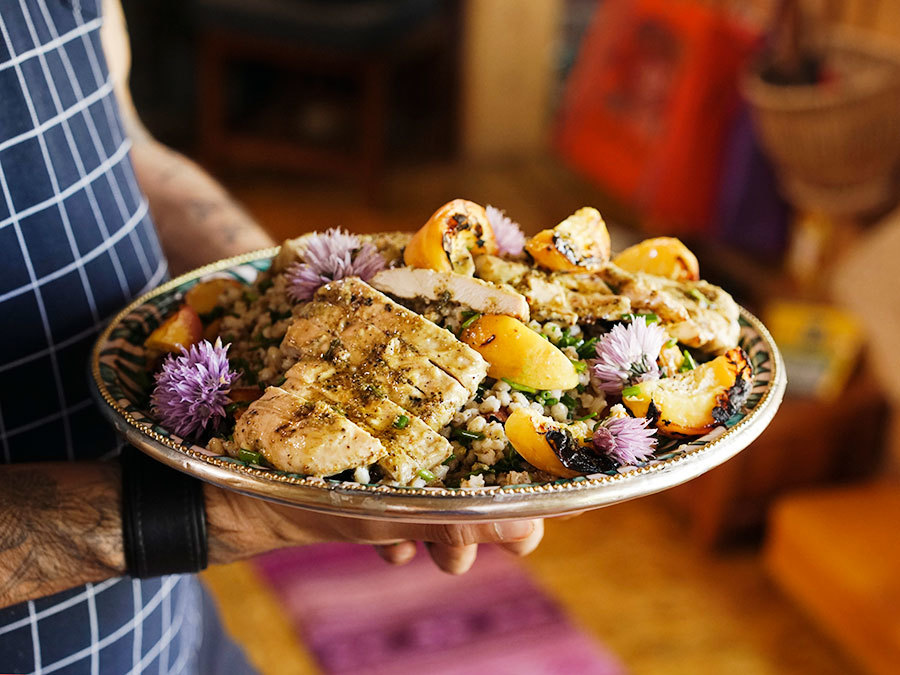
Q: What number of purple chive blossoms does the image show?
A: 5